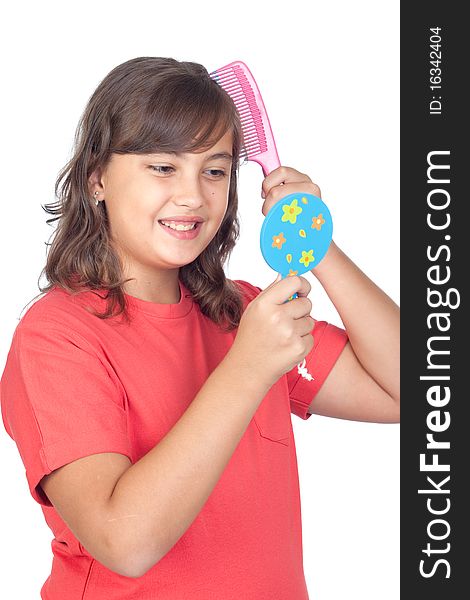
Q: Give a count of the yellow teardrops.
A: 3